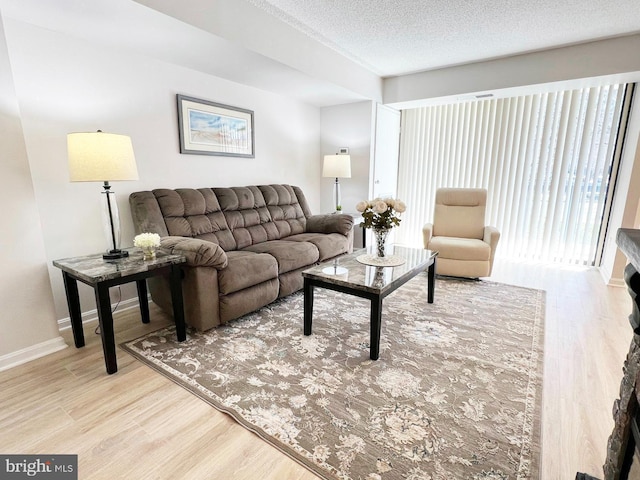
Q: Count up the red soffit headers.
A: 0